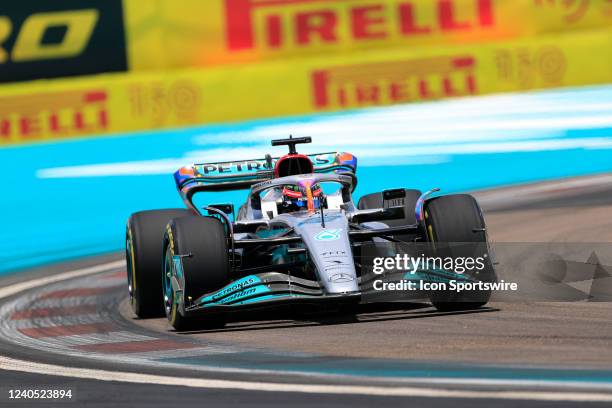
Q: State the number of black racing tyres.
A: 4